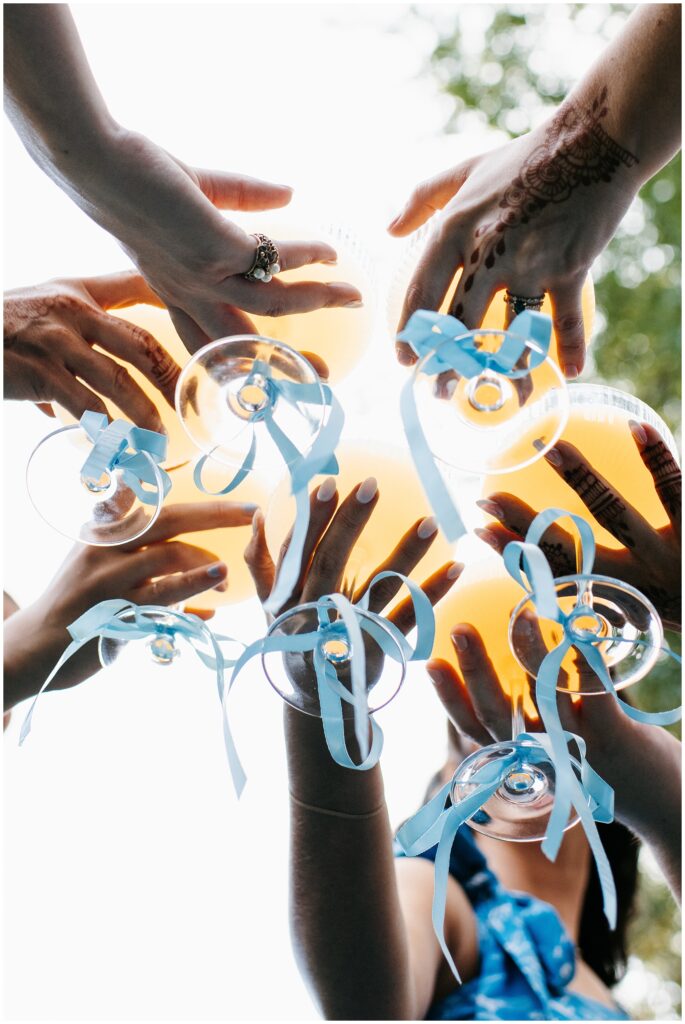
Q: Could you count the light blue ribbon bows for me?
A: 7